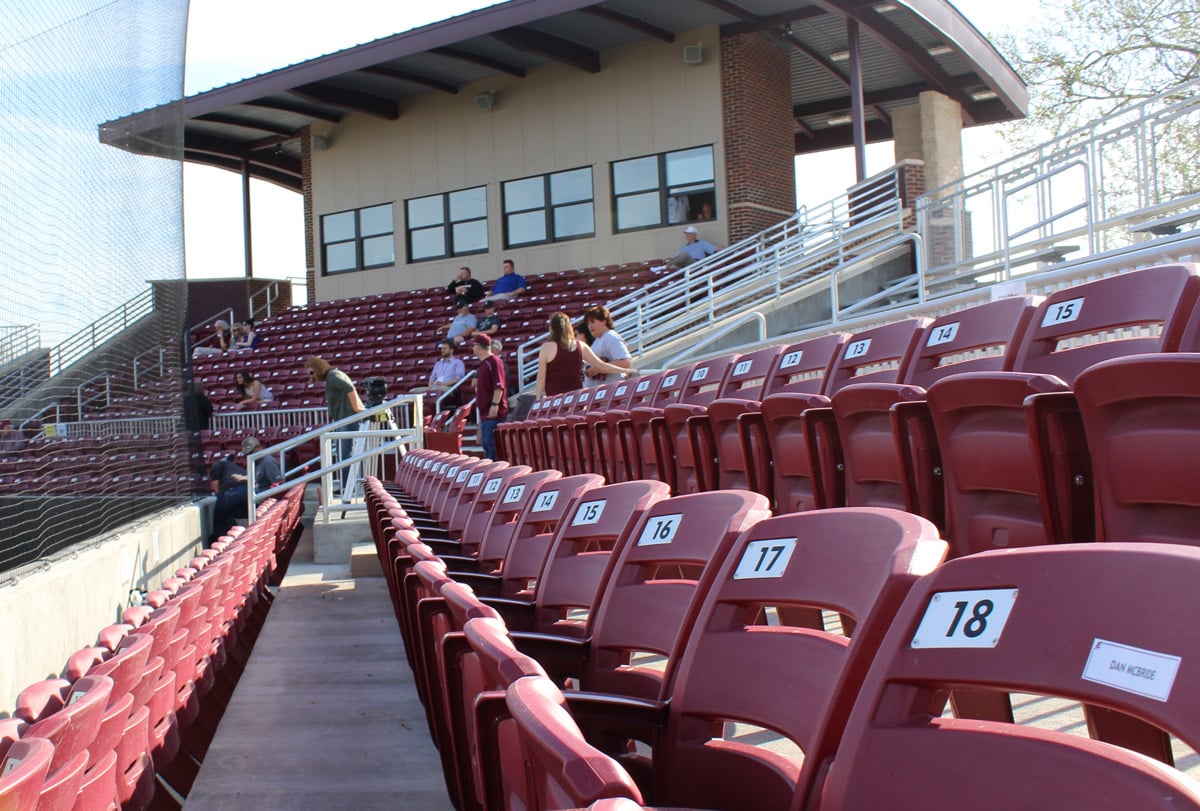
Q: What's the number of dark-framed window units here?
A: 4